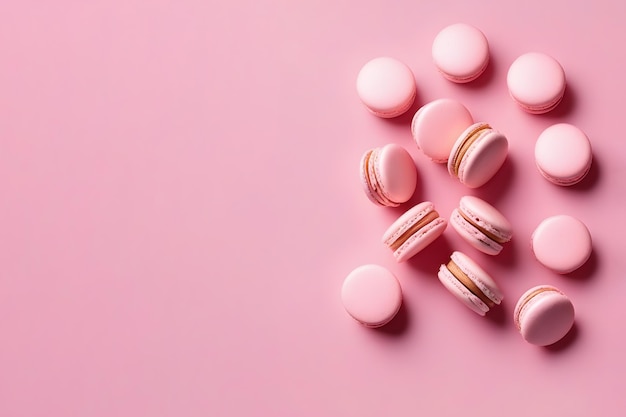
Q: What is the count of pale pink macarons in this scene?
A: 13